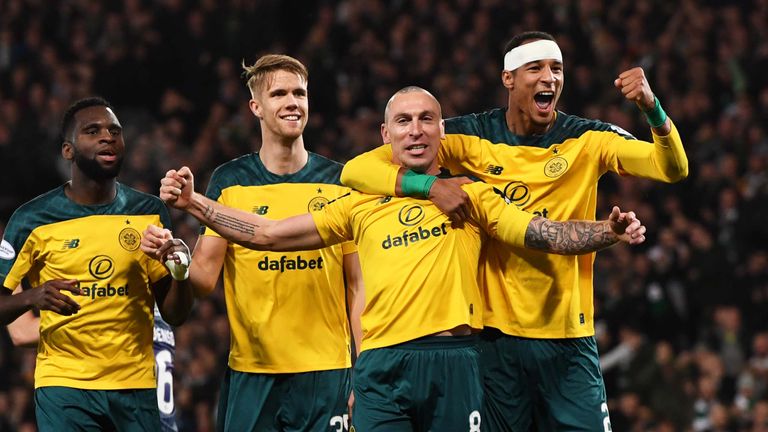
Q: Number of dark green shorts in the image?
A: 4